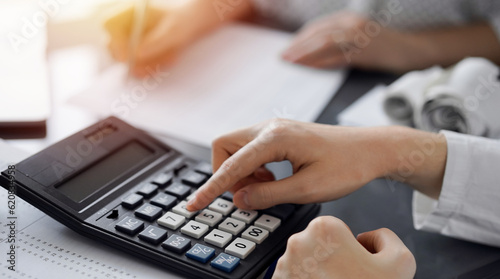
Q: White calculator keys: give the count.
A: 12